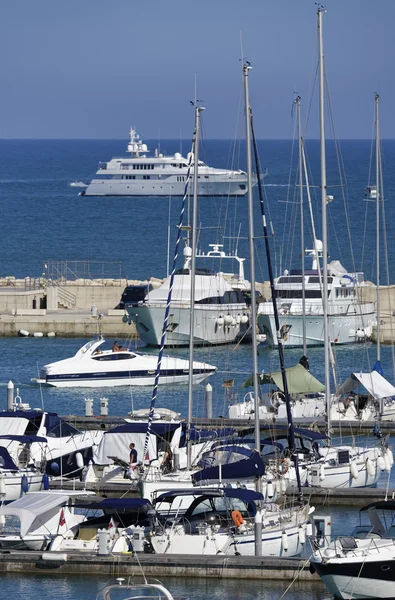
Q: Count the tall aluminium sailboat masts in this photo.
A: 5